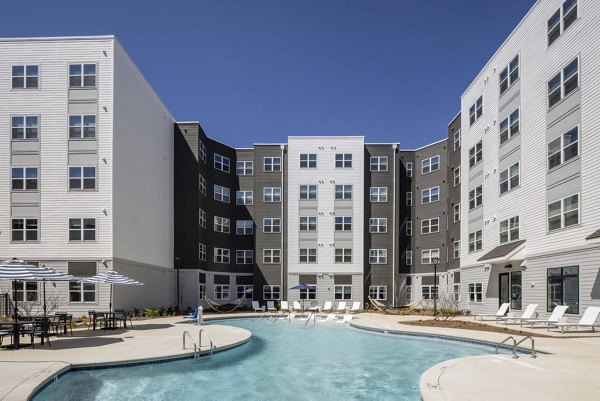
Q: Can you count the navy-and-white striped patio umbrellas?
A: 3